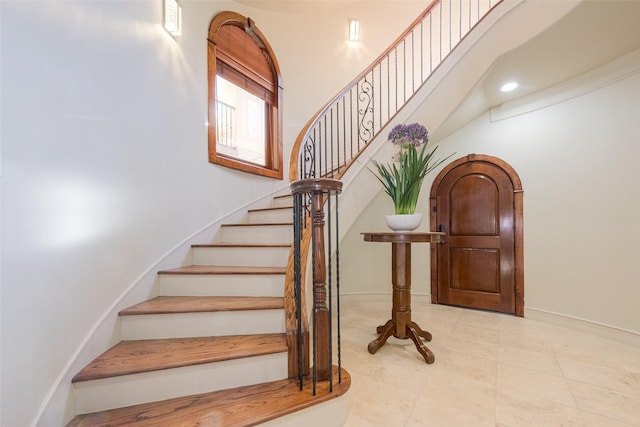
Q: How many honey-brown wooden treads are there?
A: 8